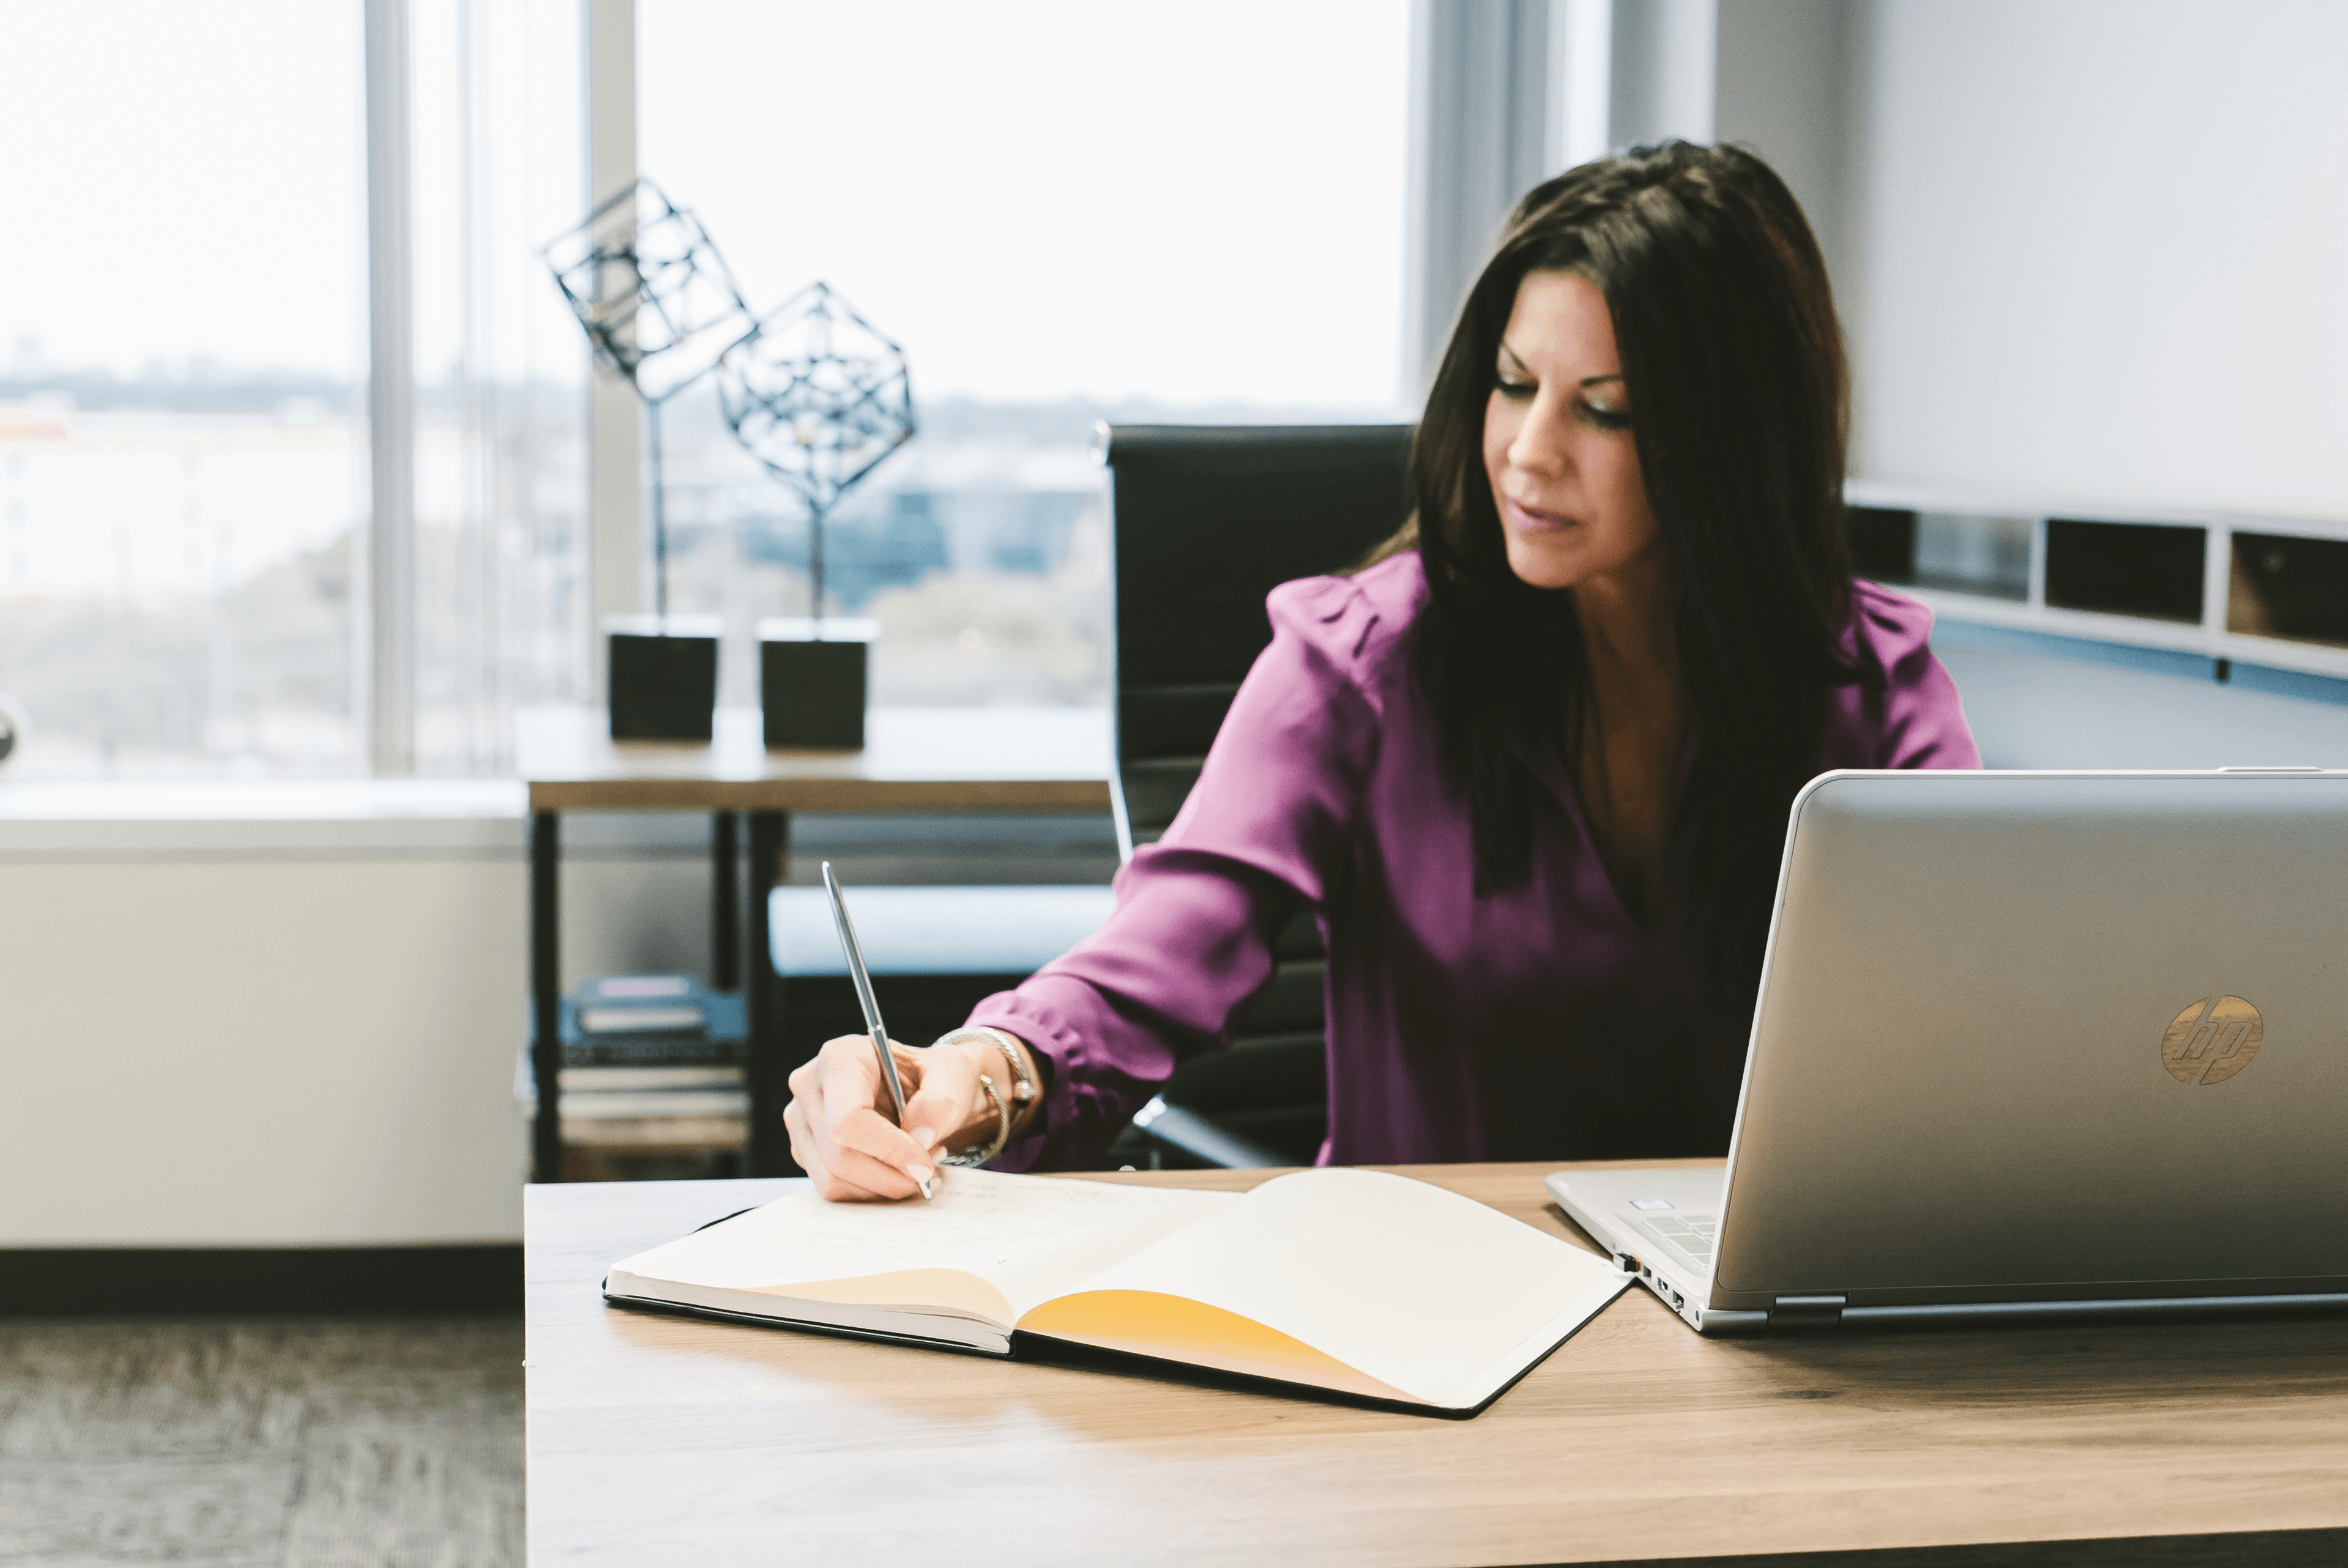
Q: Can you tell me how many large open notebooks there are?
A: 1